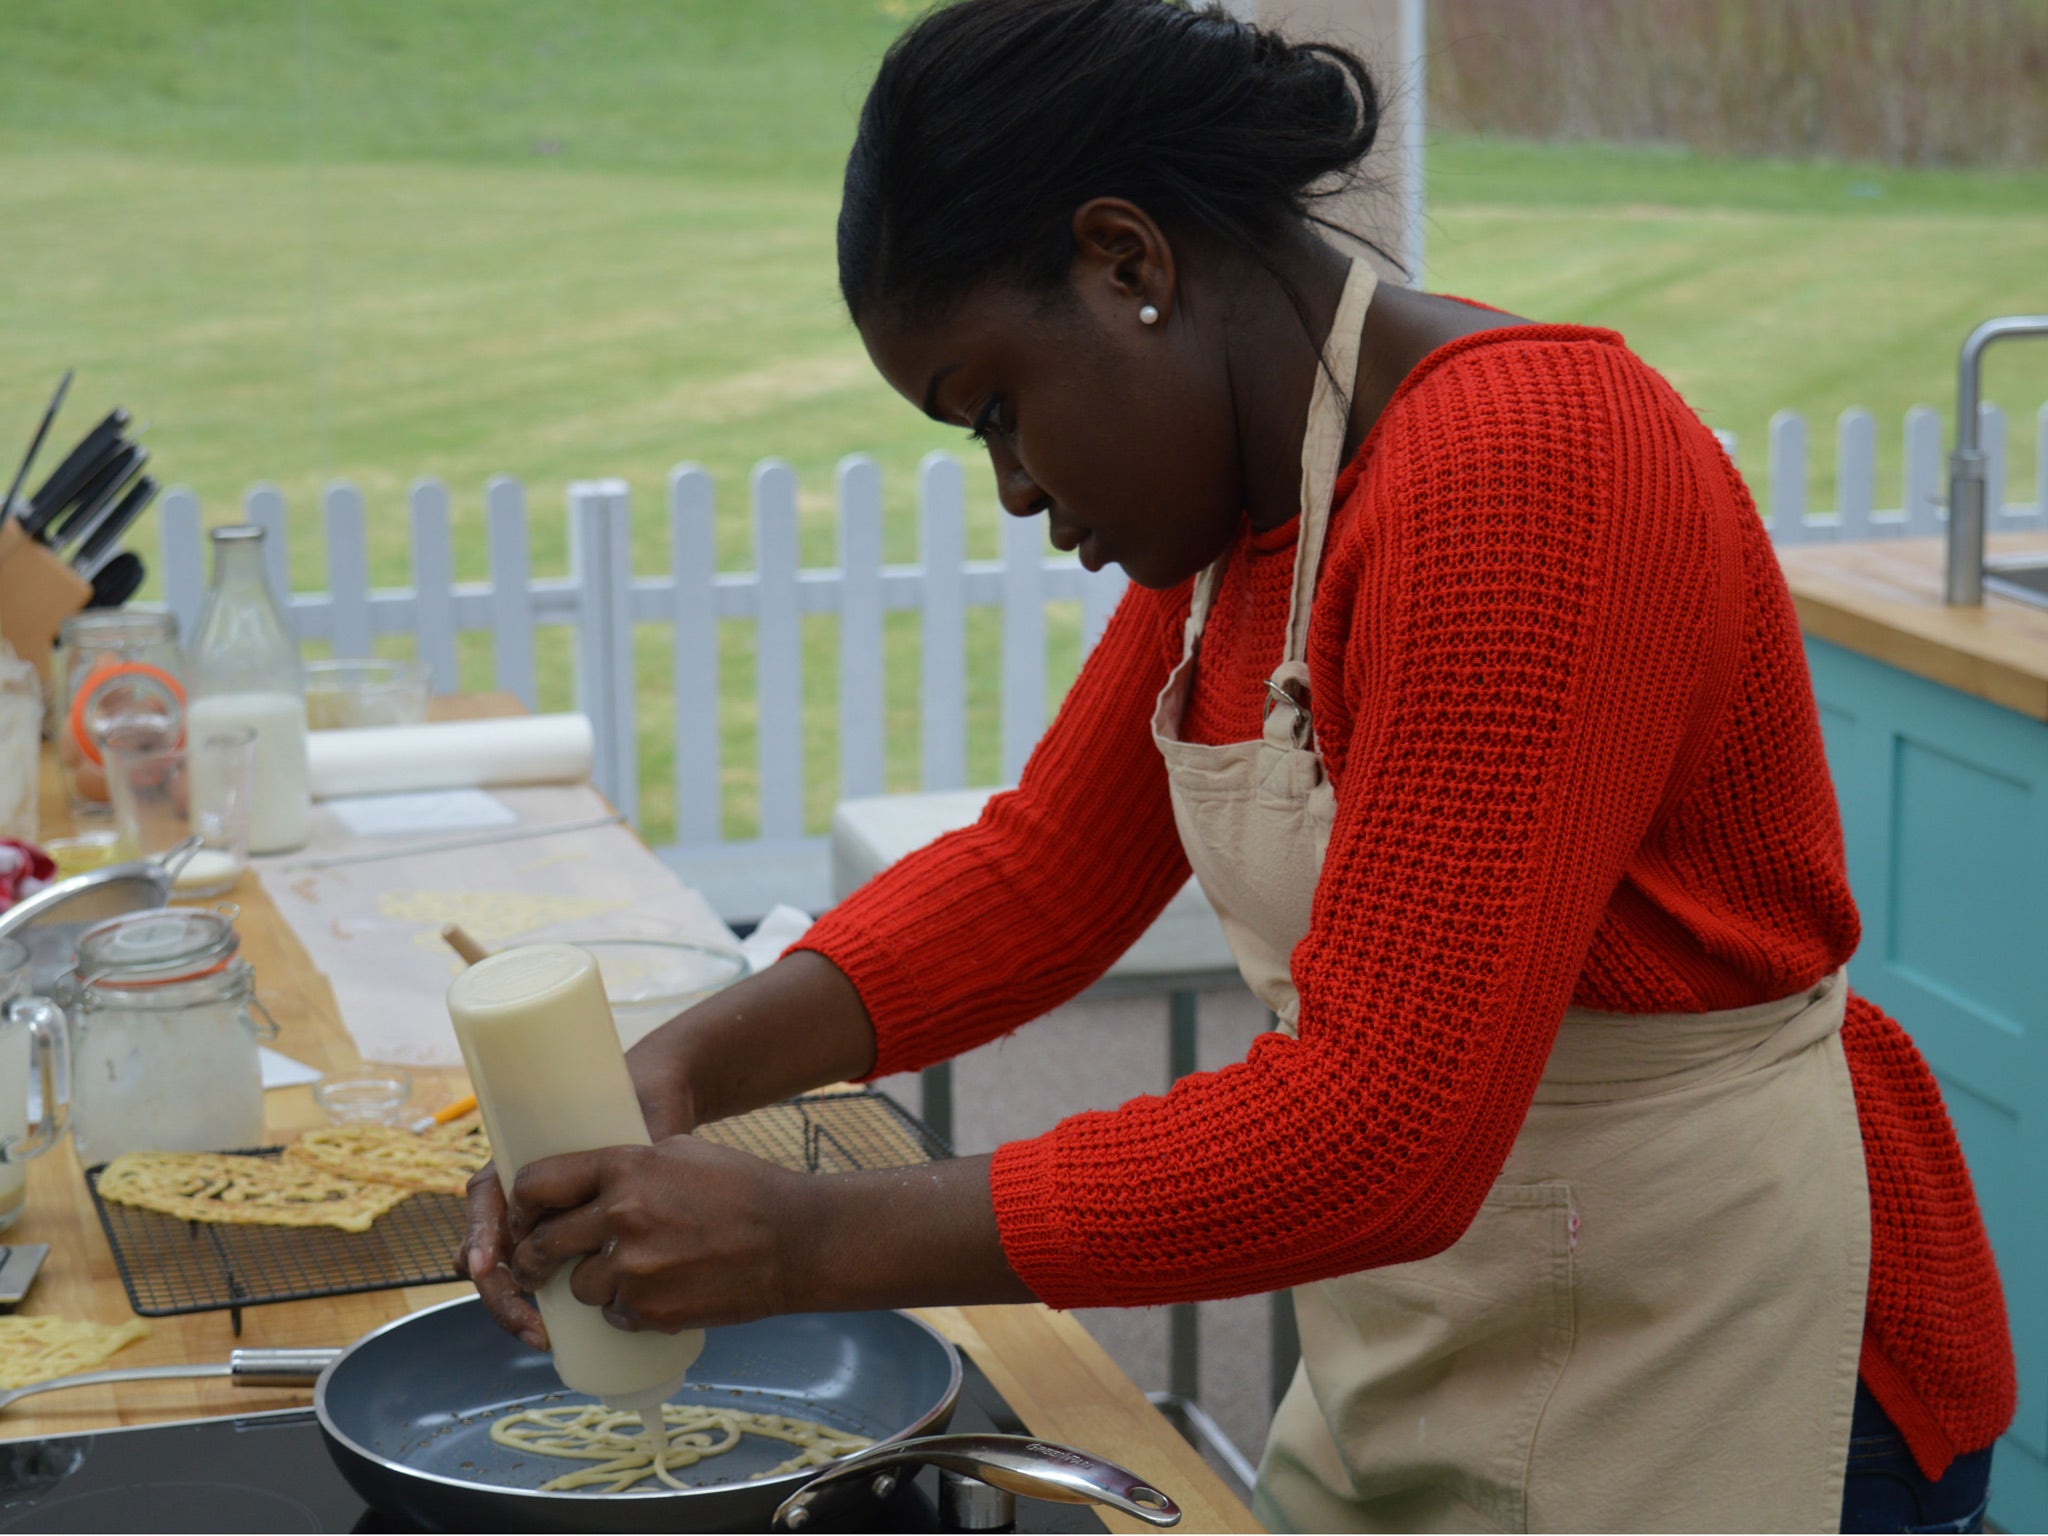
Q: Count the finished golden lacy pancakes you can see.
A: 3